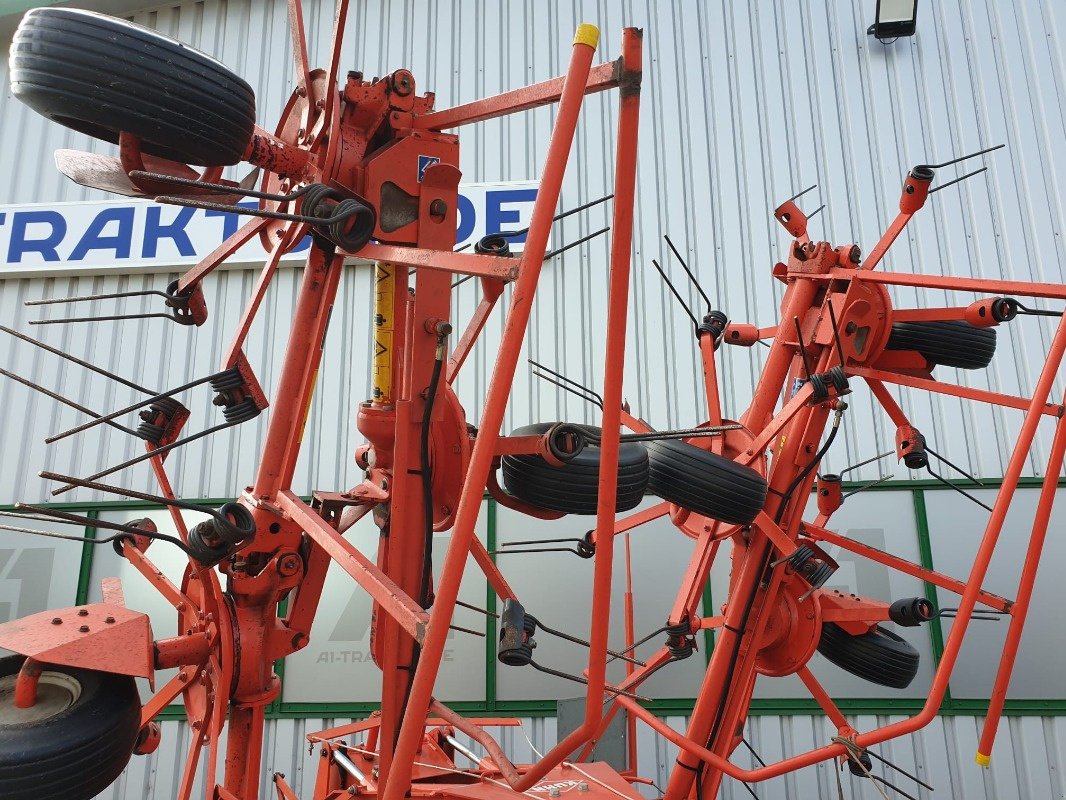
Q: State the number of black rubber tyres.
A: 6